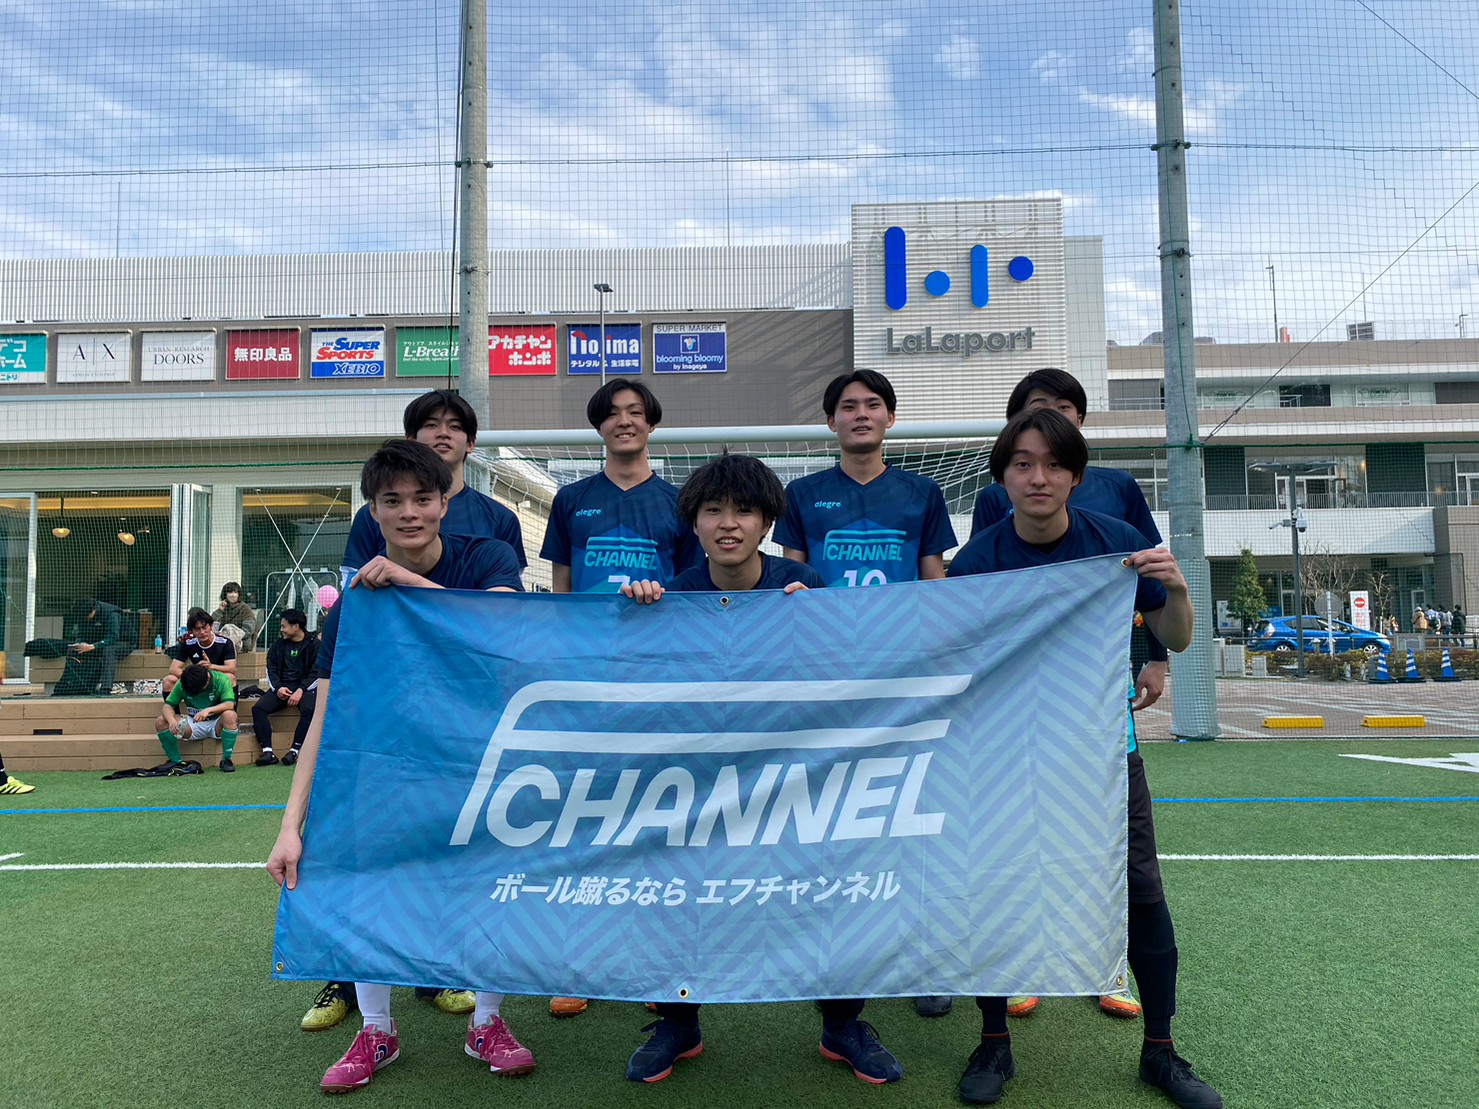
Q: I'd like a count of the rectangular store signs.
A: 9